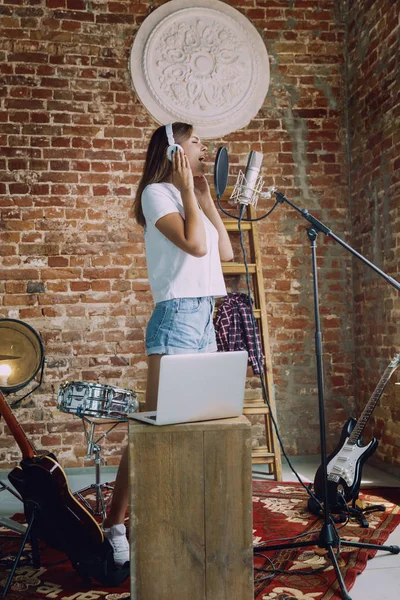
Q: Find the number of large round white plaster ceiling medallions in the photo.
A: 1